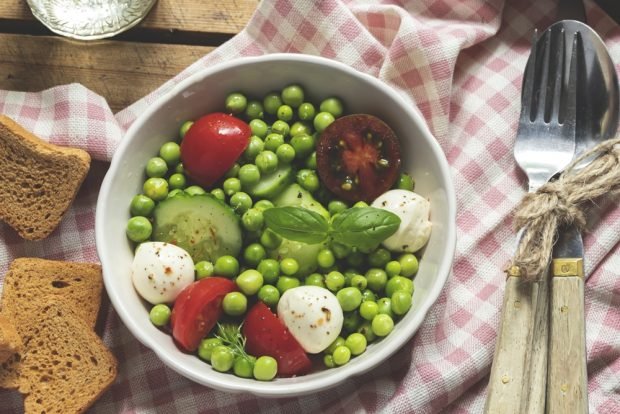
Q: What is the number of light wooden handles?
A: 3